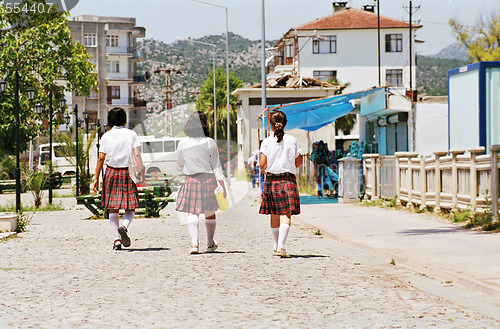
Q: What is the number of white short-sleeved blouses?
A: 2